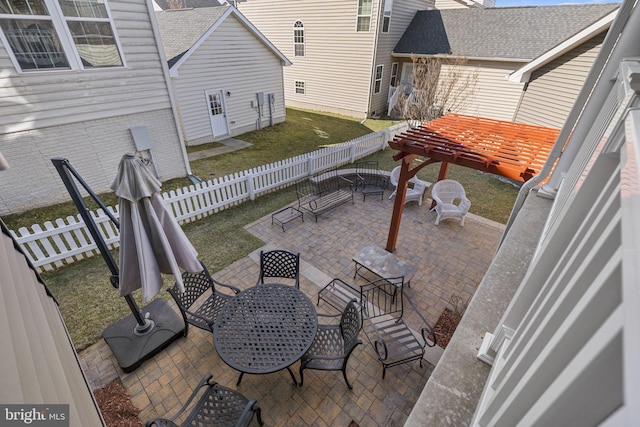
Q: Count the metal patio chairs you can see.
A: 6